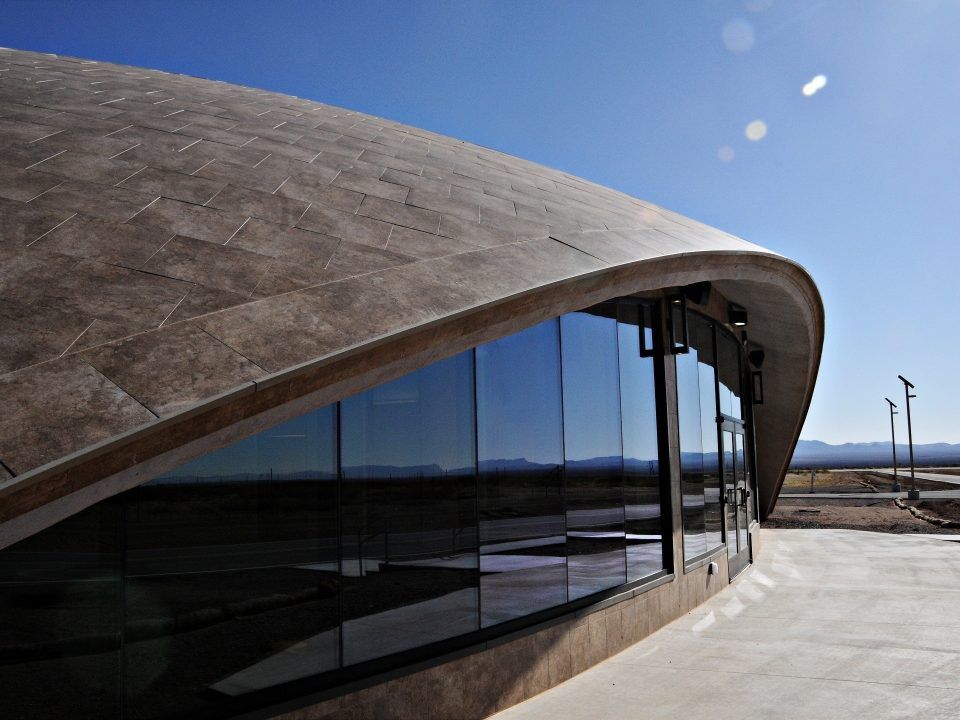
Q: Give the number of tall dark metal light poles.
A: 2